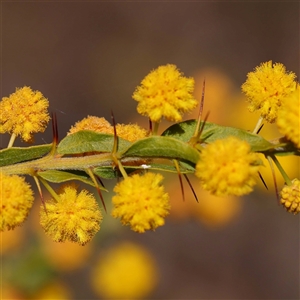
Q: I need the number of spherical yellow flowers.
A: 11